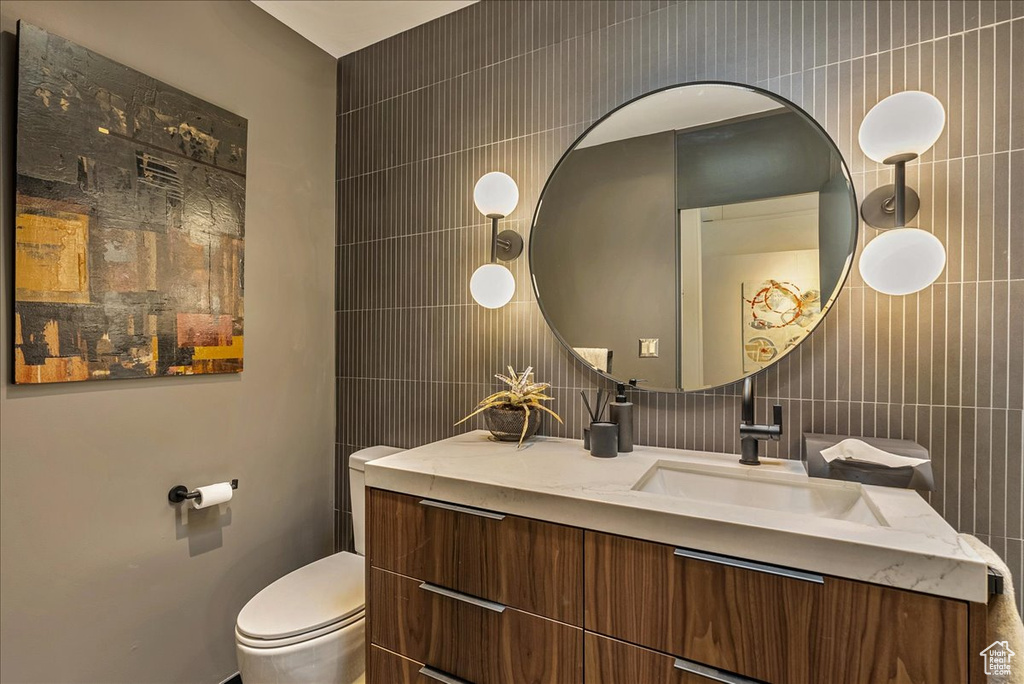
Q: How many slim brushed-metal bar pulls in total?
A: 5